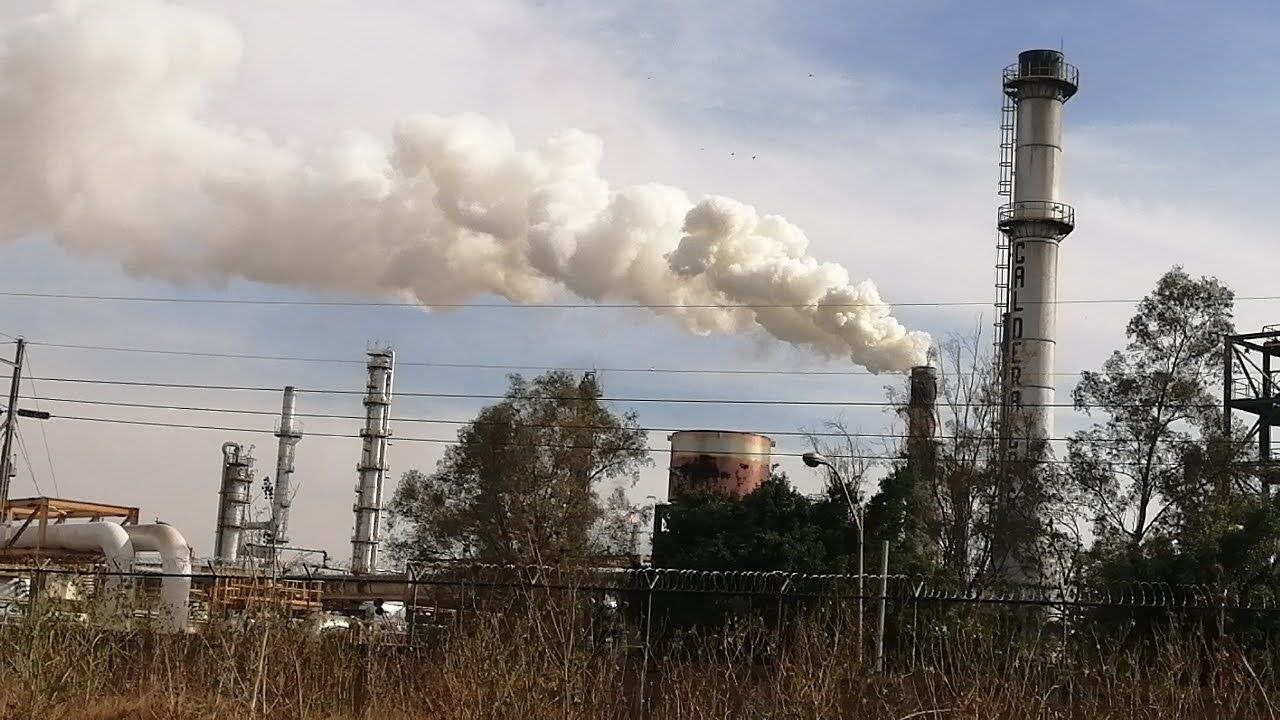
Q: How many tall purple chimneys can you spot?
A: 0